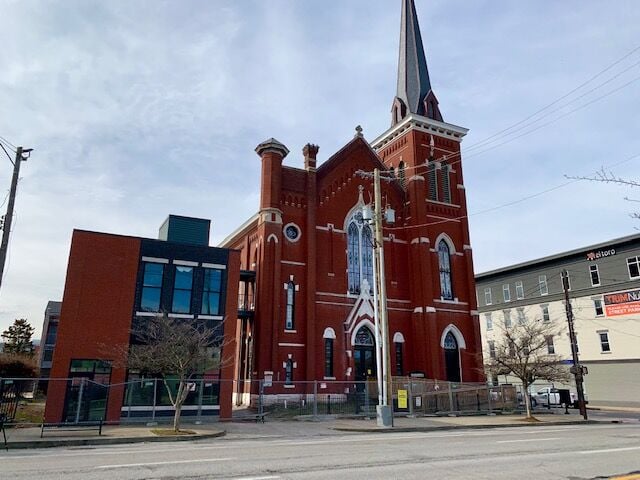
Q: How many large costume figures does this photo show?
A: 0